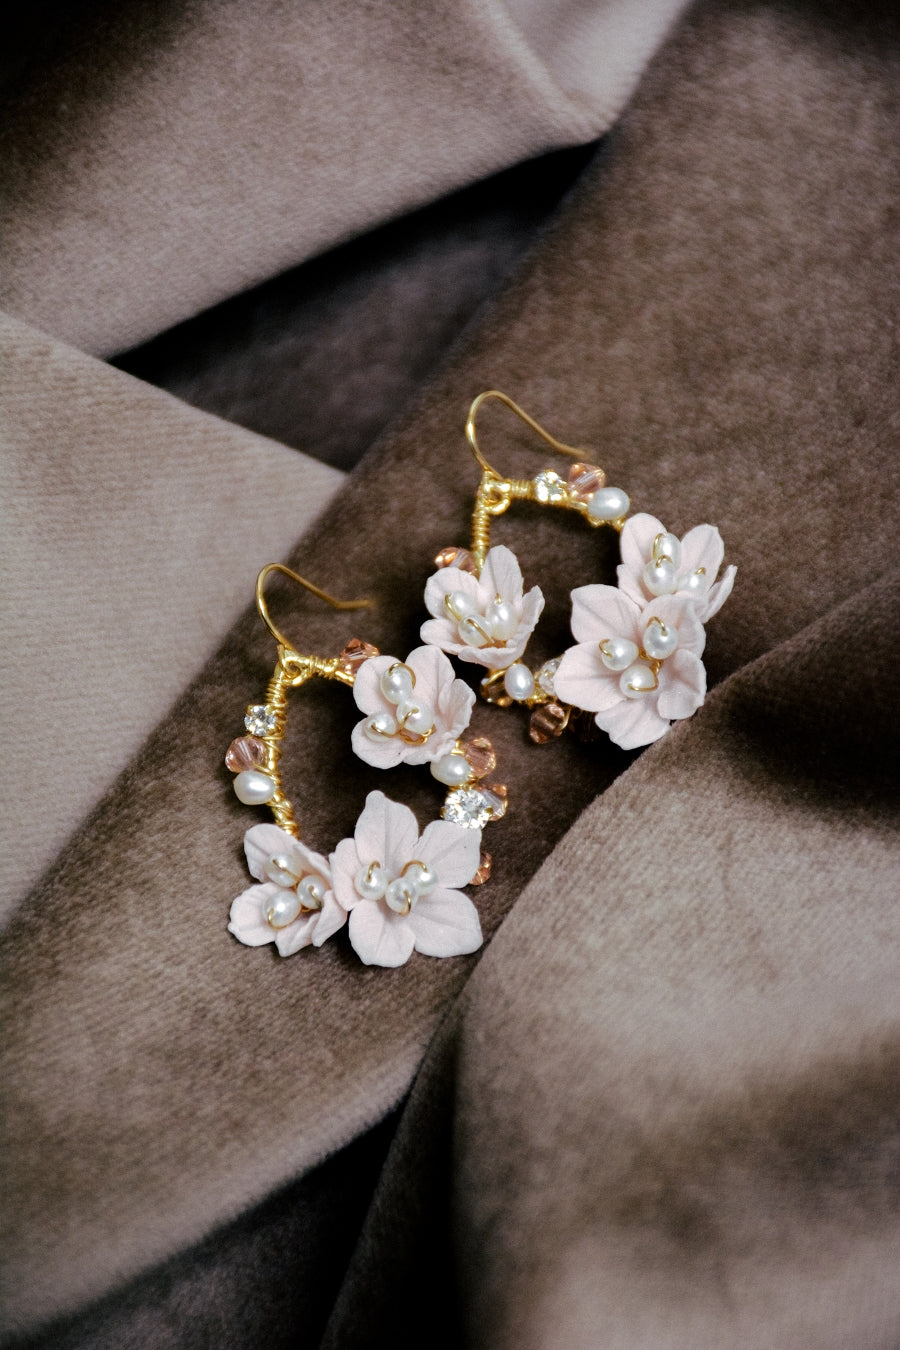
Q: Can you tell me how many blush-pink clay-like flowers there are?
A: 6